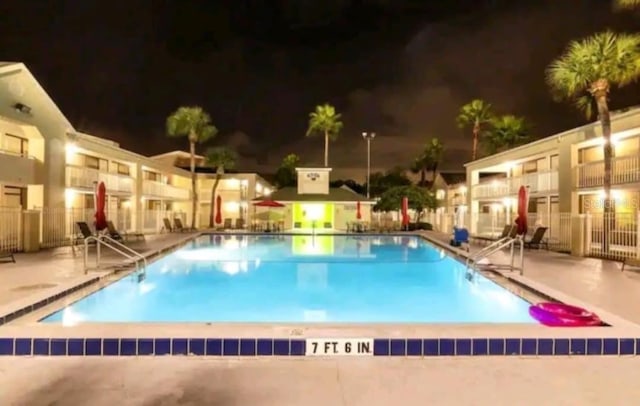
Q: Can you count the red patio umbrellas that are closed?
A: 5